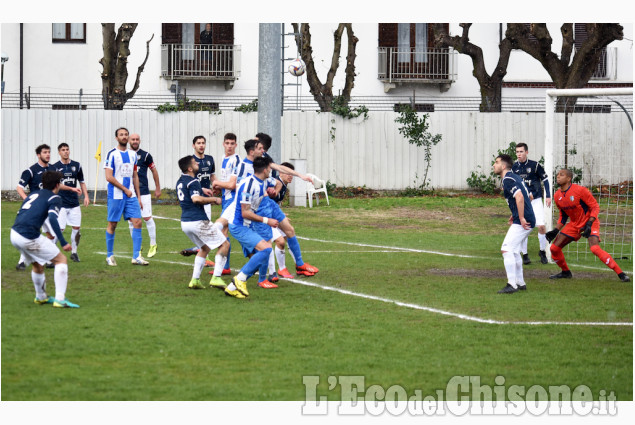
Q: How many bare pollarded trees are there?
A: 4